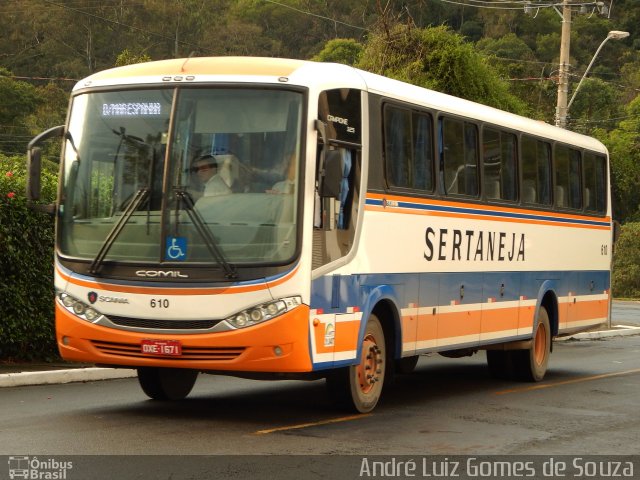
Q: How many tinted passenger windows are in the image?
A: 6